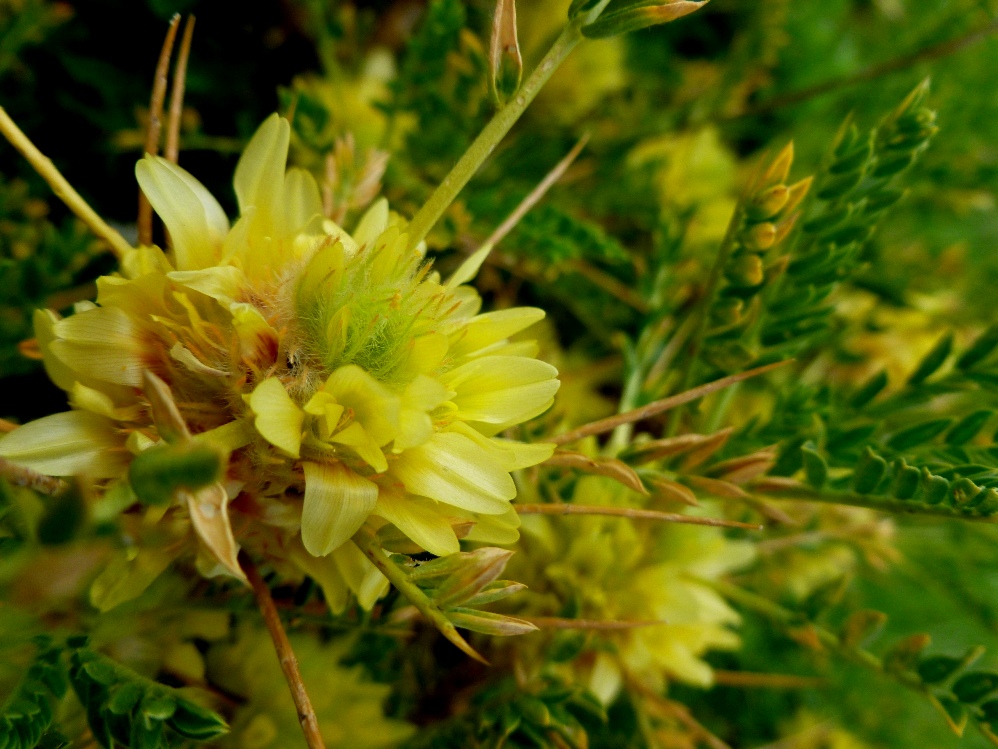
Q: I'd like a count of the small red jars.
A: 0